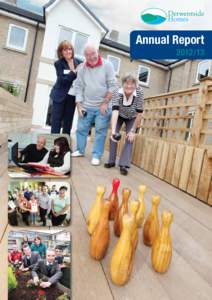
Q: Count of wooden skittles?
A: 9